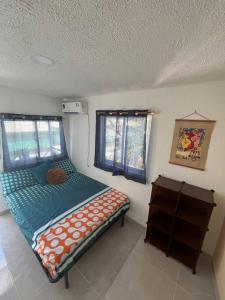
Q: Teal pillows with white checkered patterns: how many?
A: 2